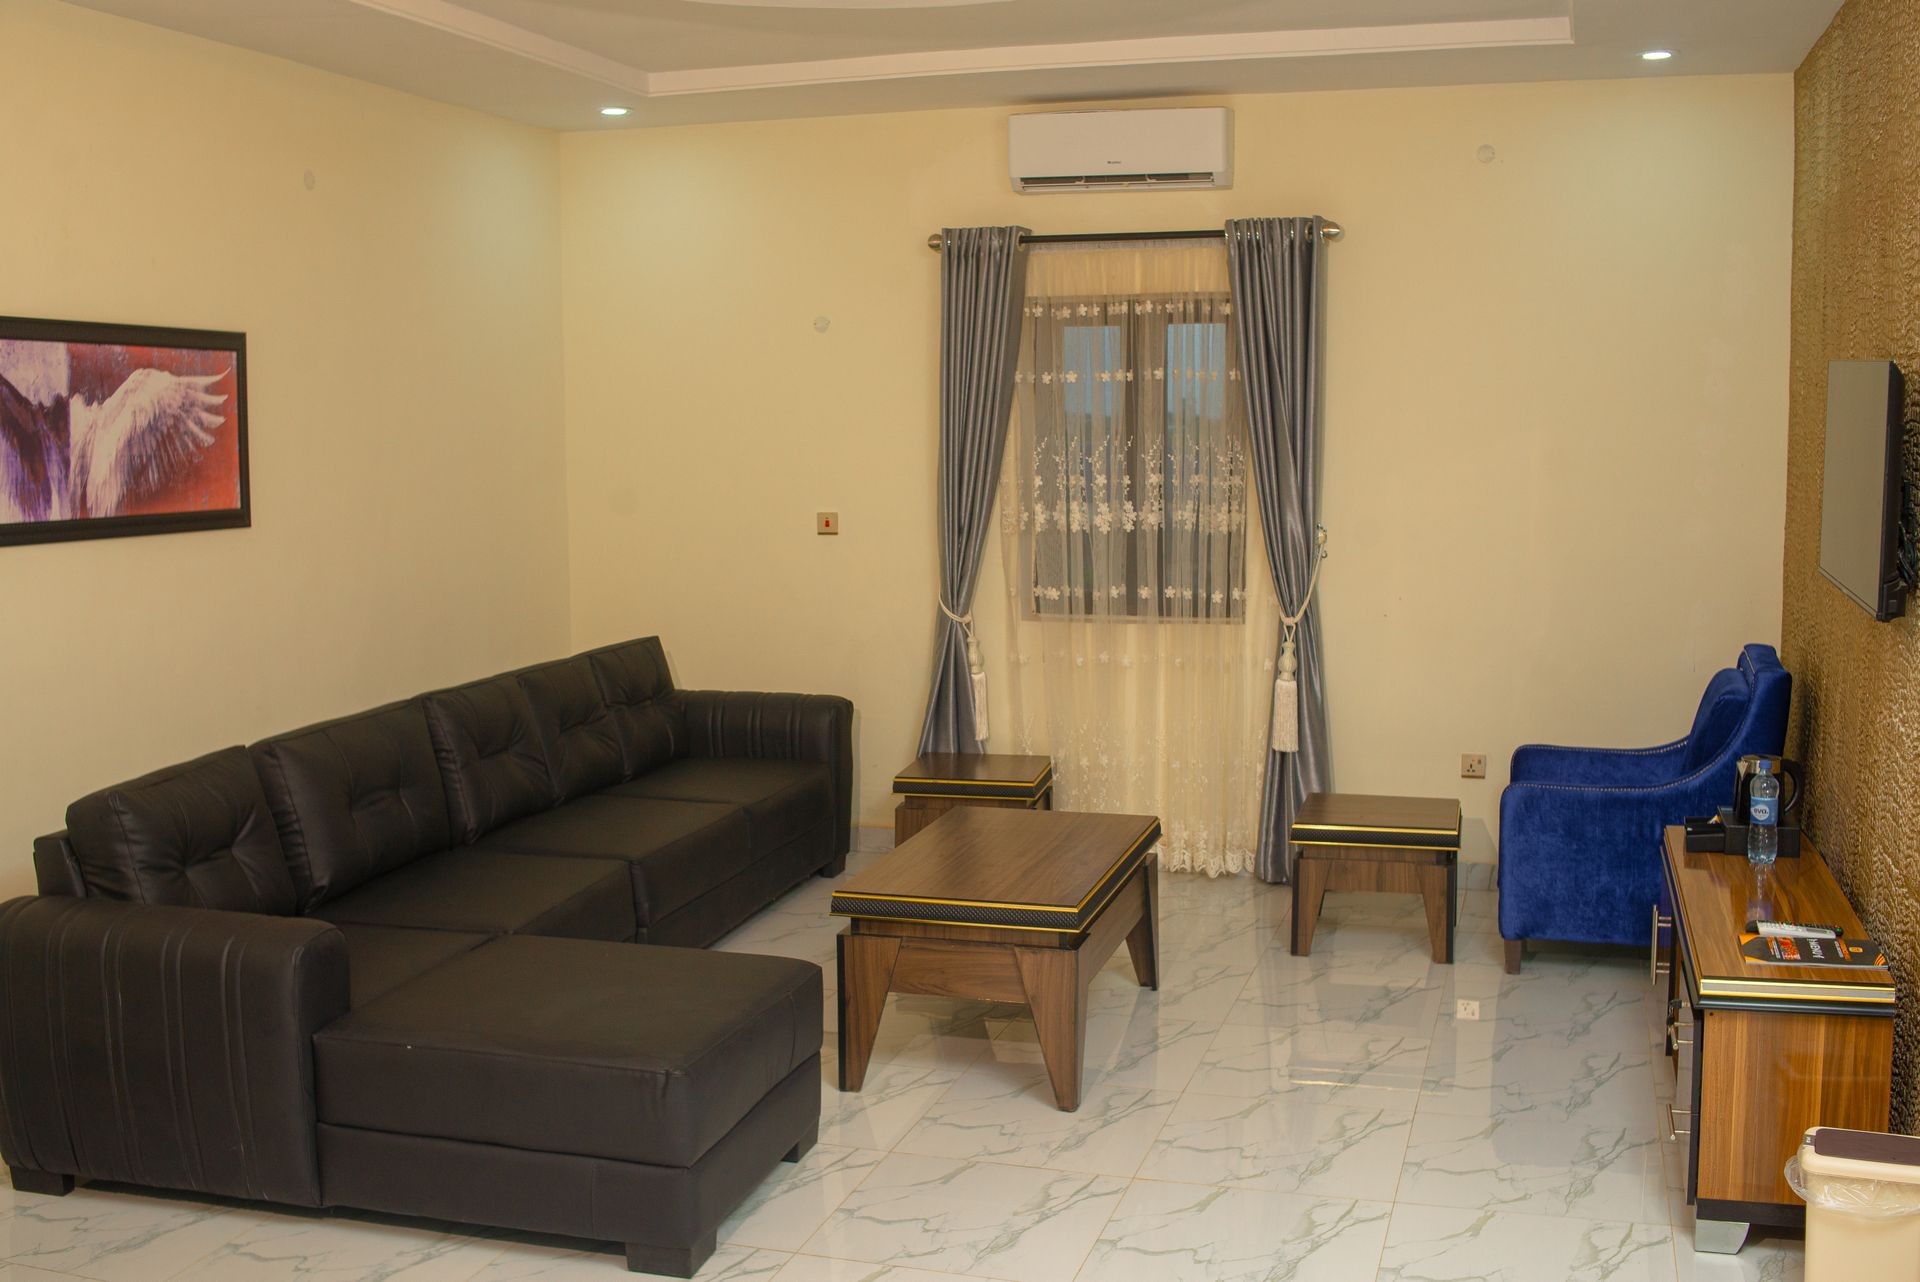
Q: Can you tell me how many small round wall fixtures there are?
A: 3